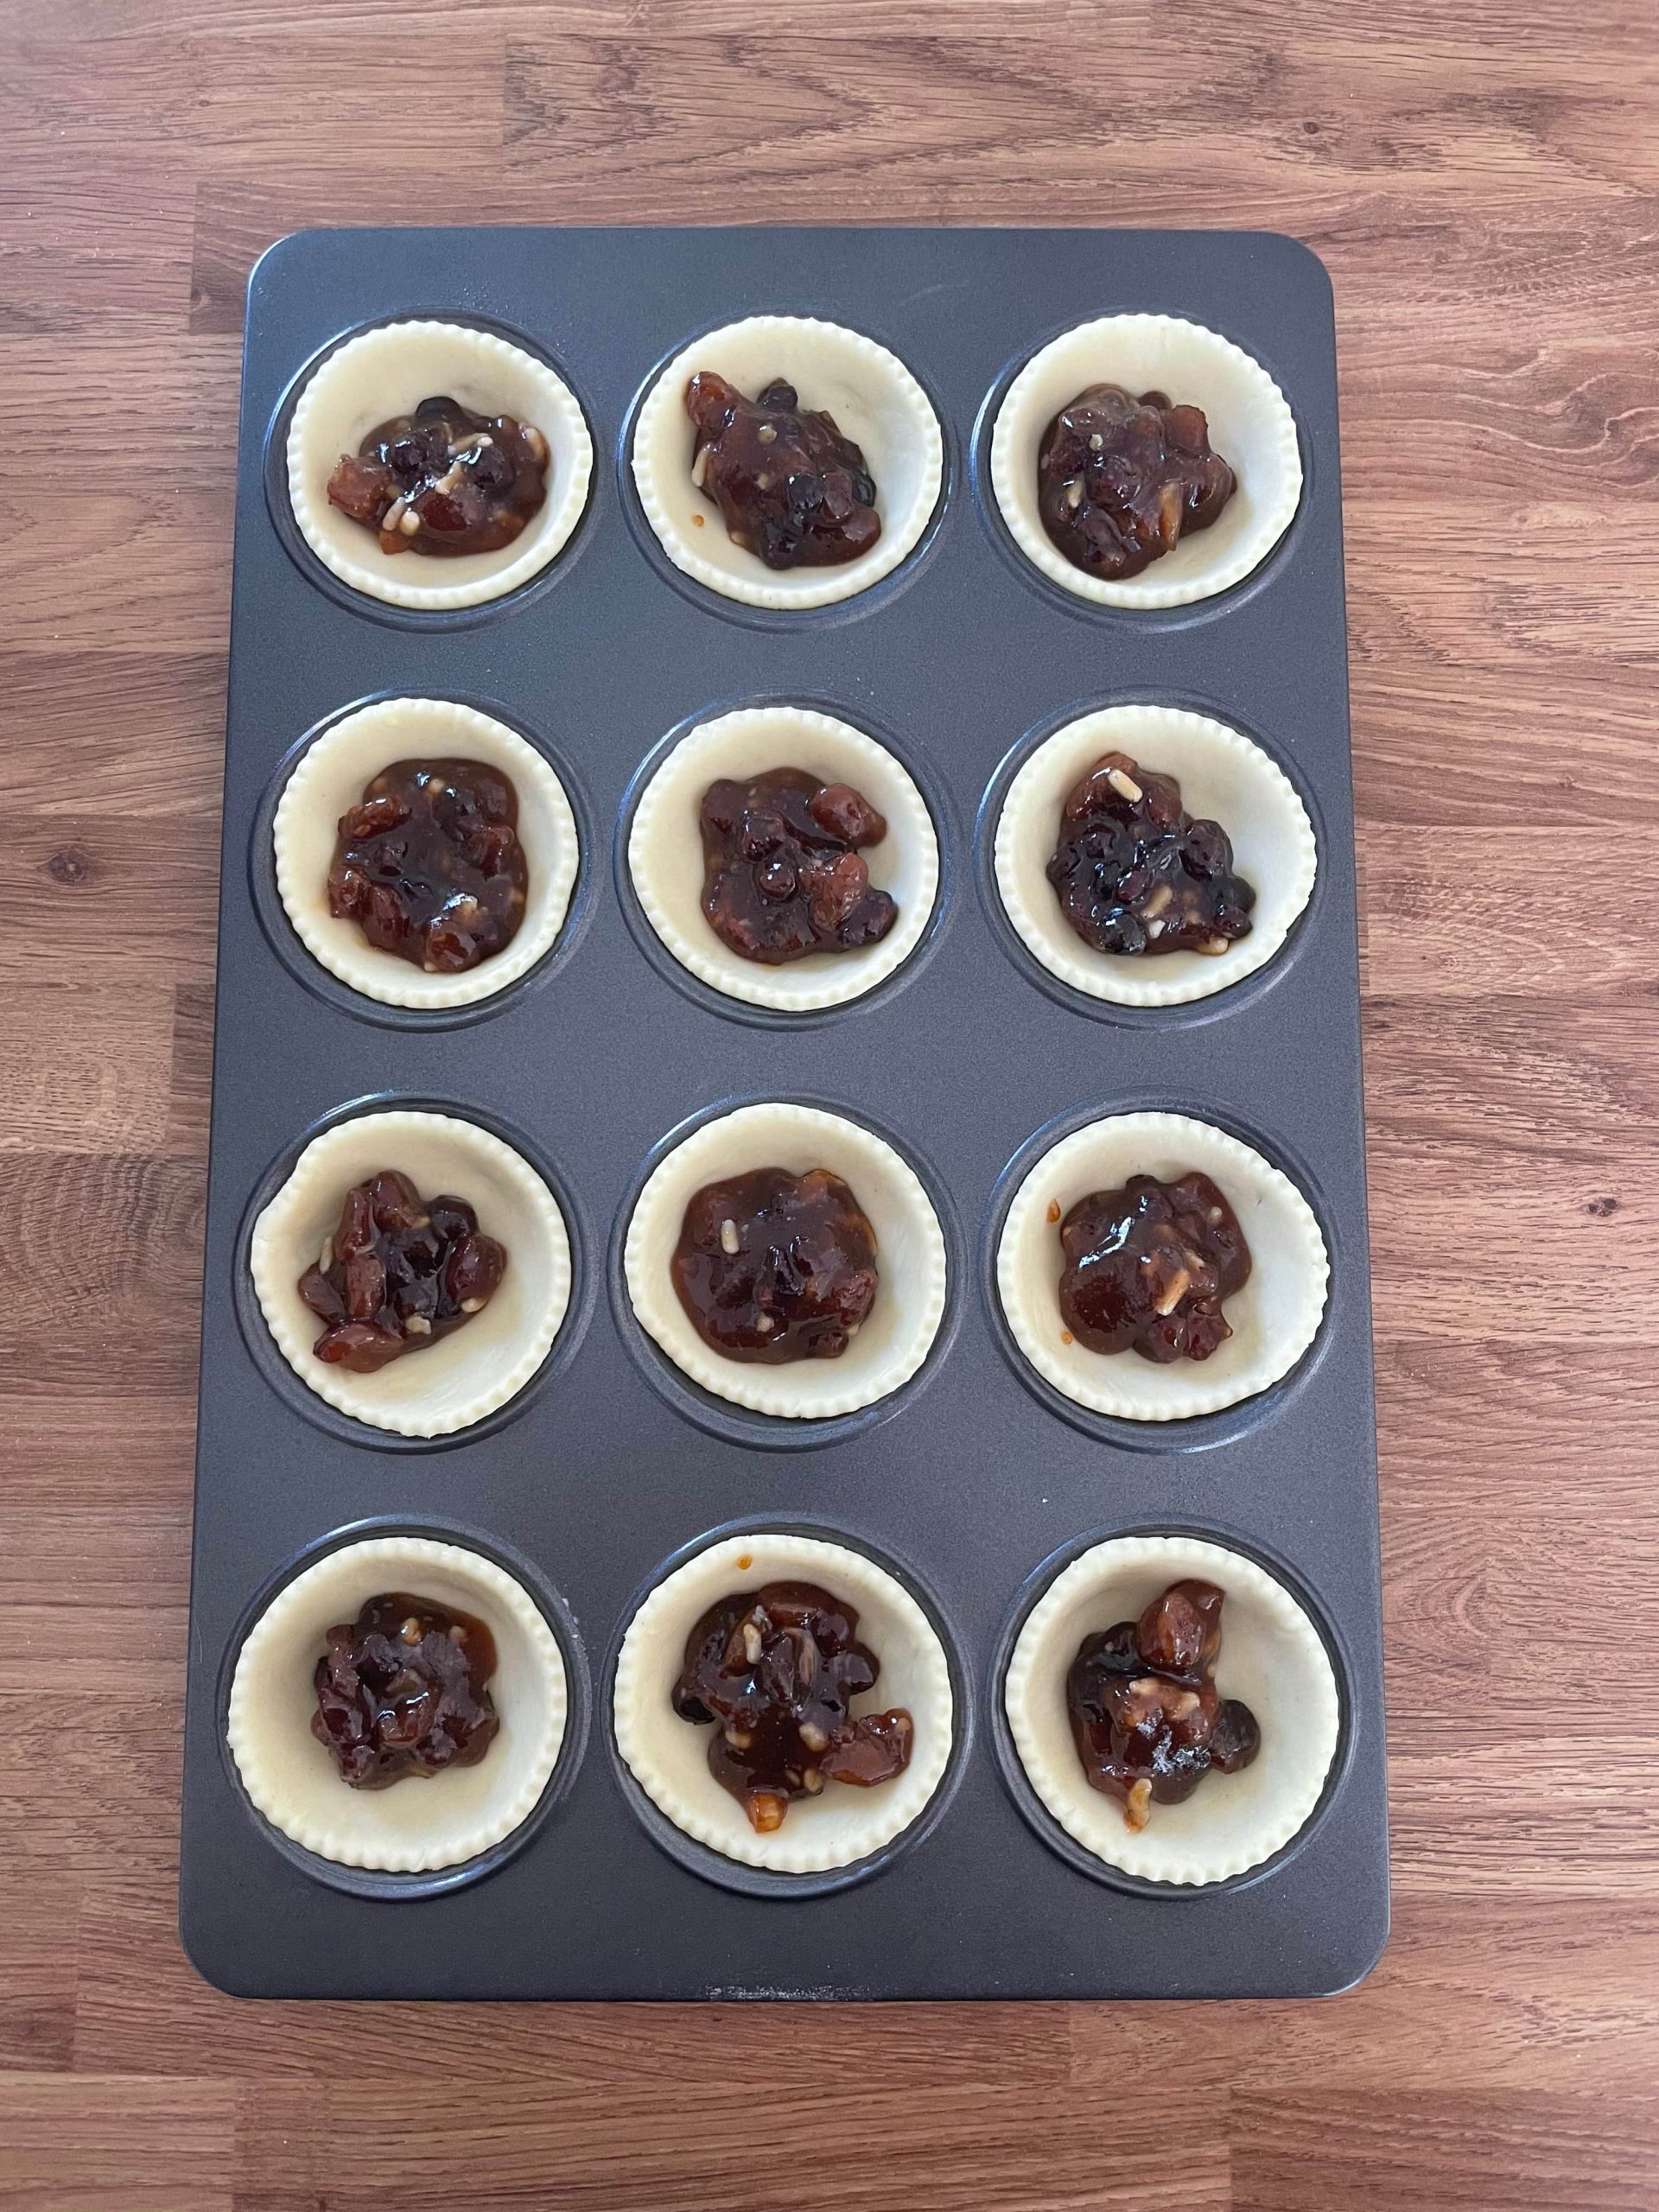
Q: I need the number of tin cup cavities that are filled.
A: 12